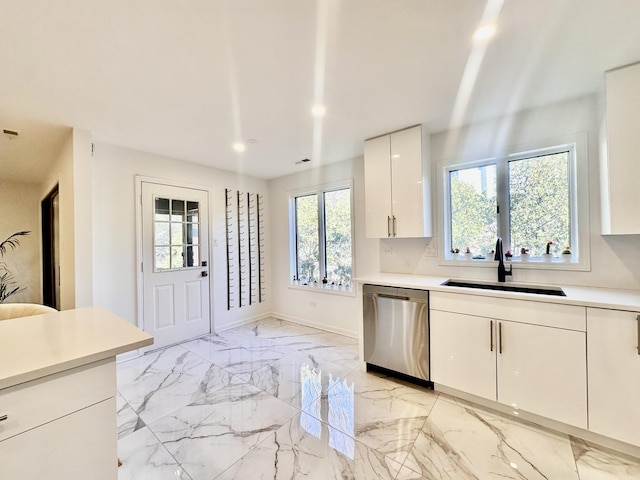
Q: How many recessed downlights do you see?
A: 3